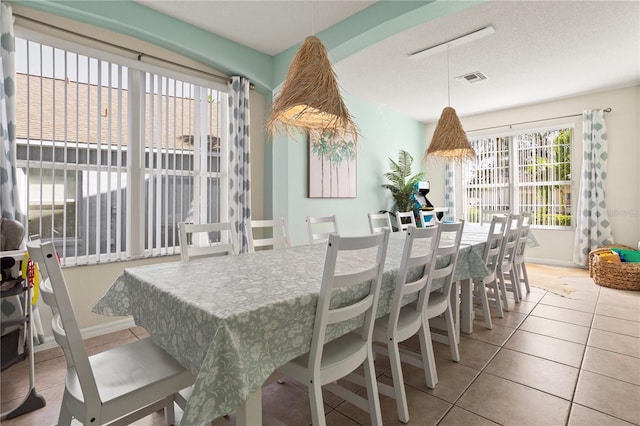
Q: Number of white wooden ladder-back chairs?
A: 14